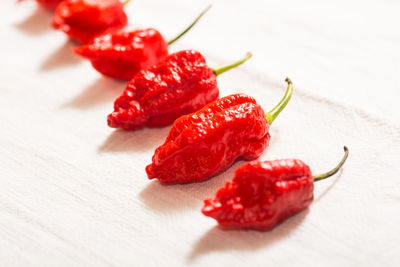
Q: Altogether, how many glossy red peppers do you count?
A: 6